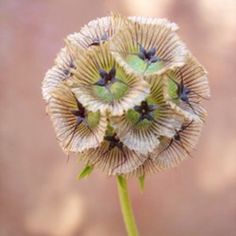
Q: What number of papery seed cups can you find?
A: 9